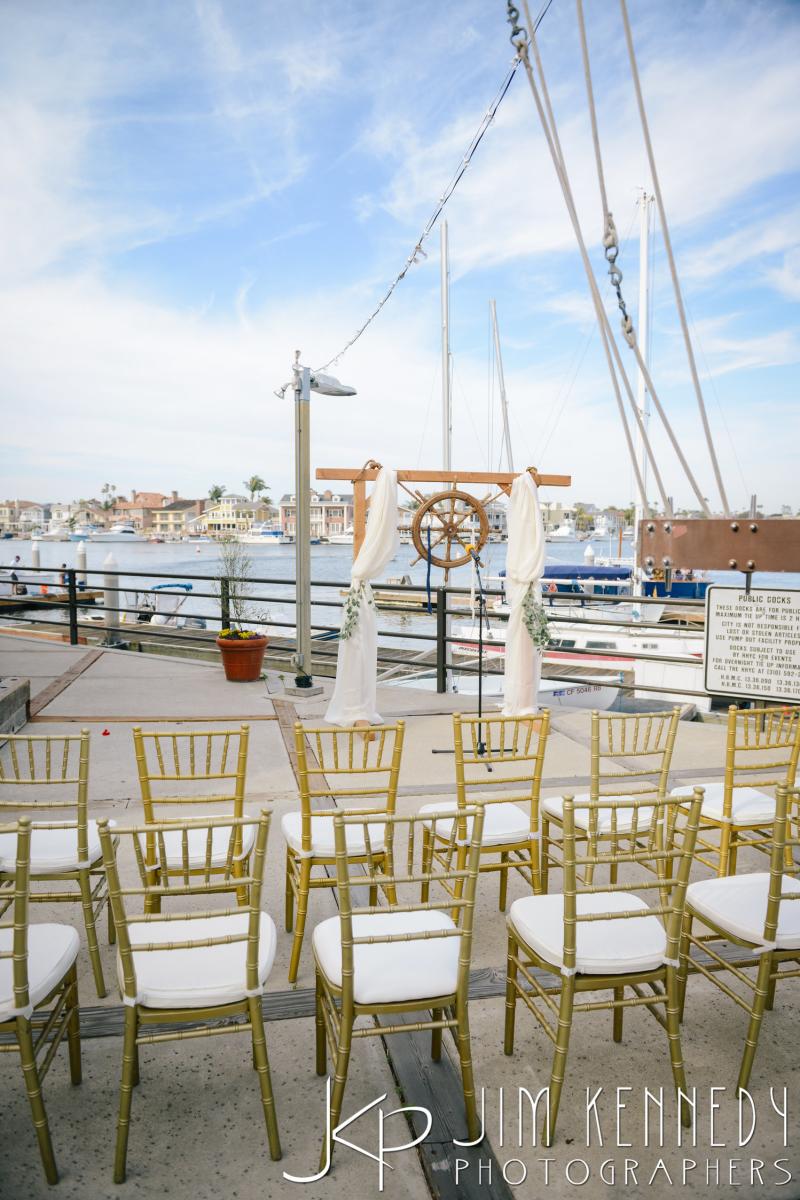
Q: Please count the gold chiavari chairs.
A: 11